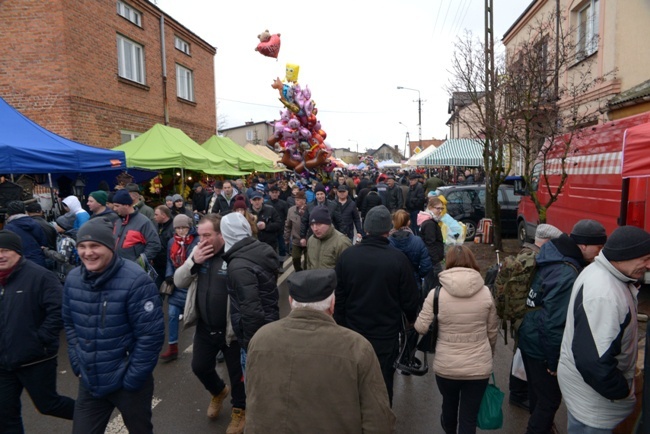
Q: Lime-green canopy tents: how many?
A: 2